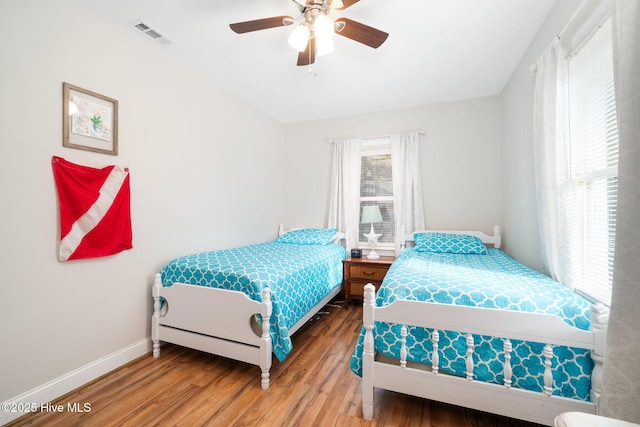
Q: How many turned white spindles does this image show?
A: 5